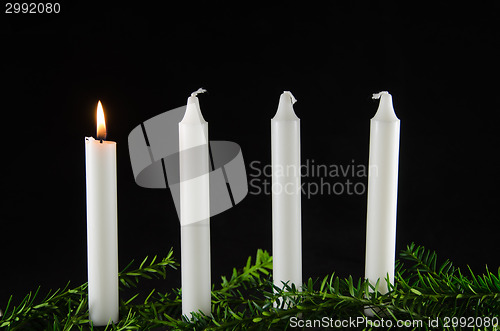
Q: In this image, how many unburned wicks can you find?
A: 3